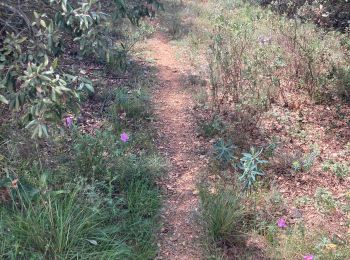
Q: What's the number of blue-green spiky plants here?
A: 2